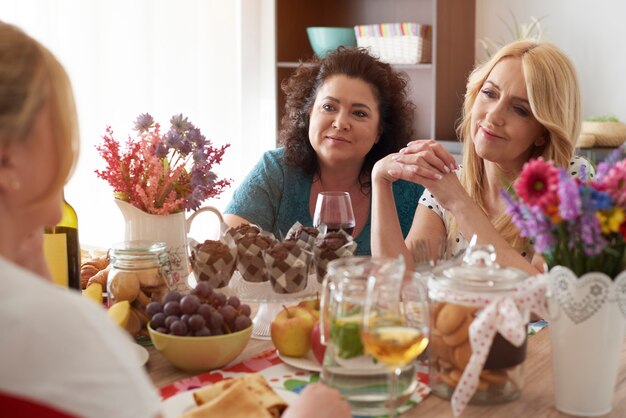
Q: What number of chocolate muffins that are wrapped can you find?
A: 6